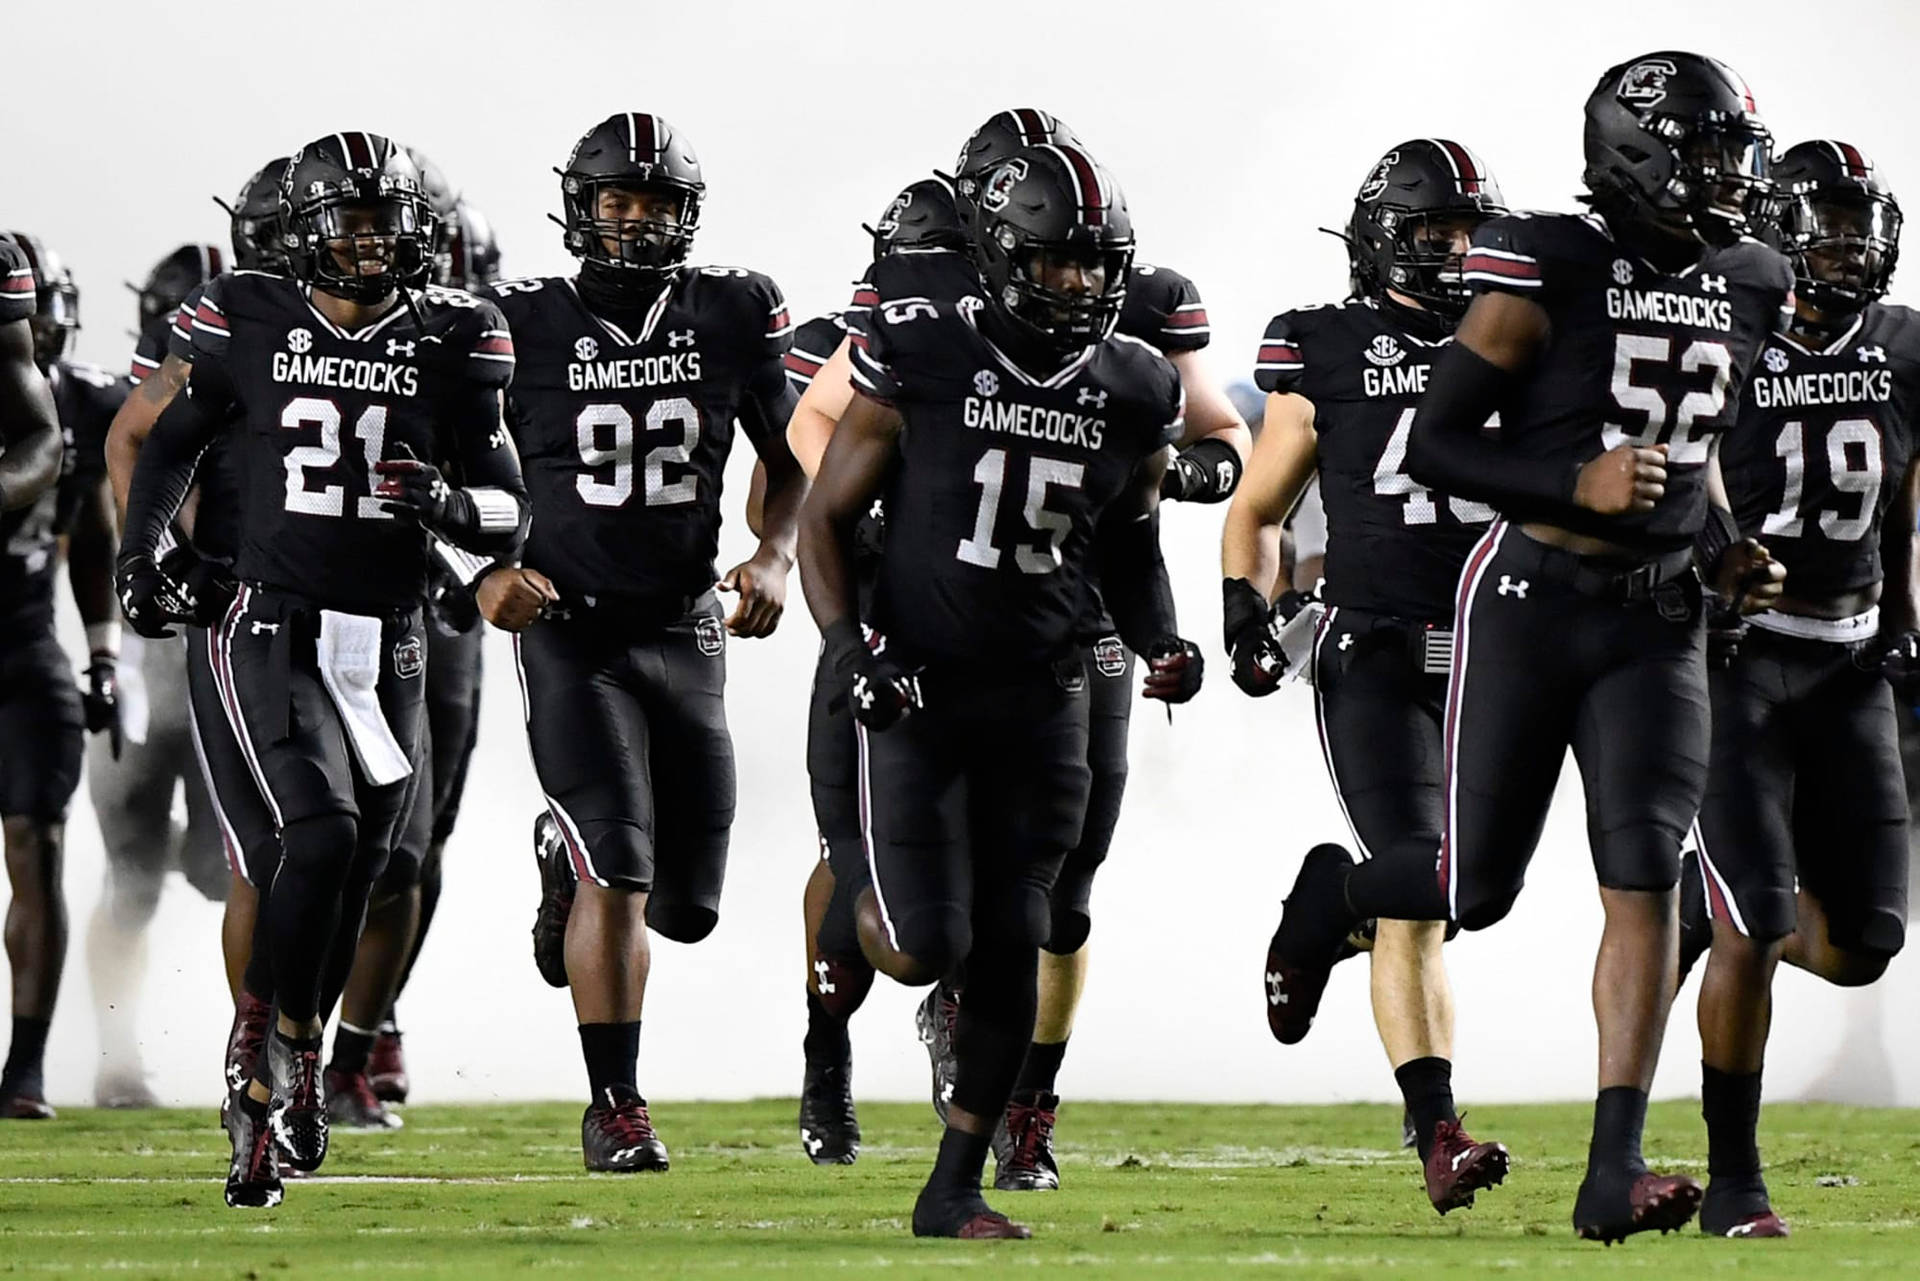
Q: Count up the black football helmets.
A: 13